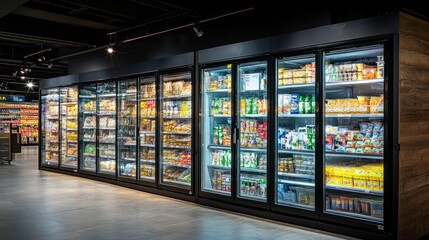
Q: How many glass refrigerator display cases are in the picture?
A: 11